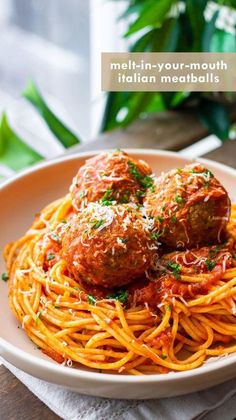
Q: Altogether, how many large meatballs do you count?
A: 3